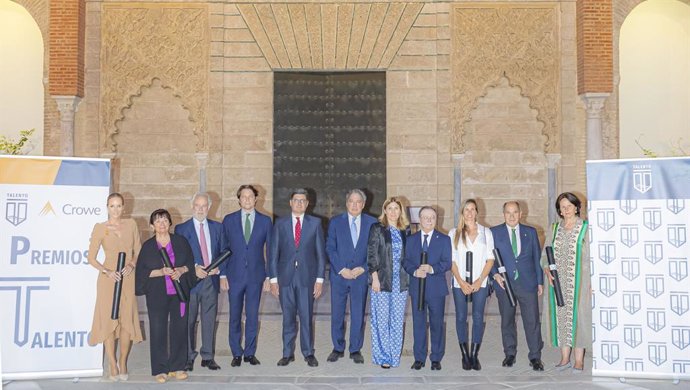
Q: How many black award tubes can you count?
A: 7